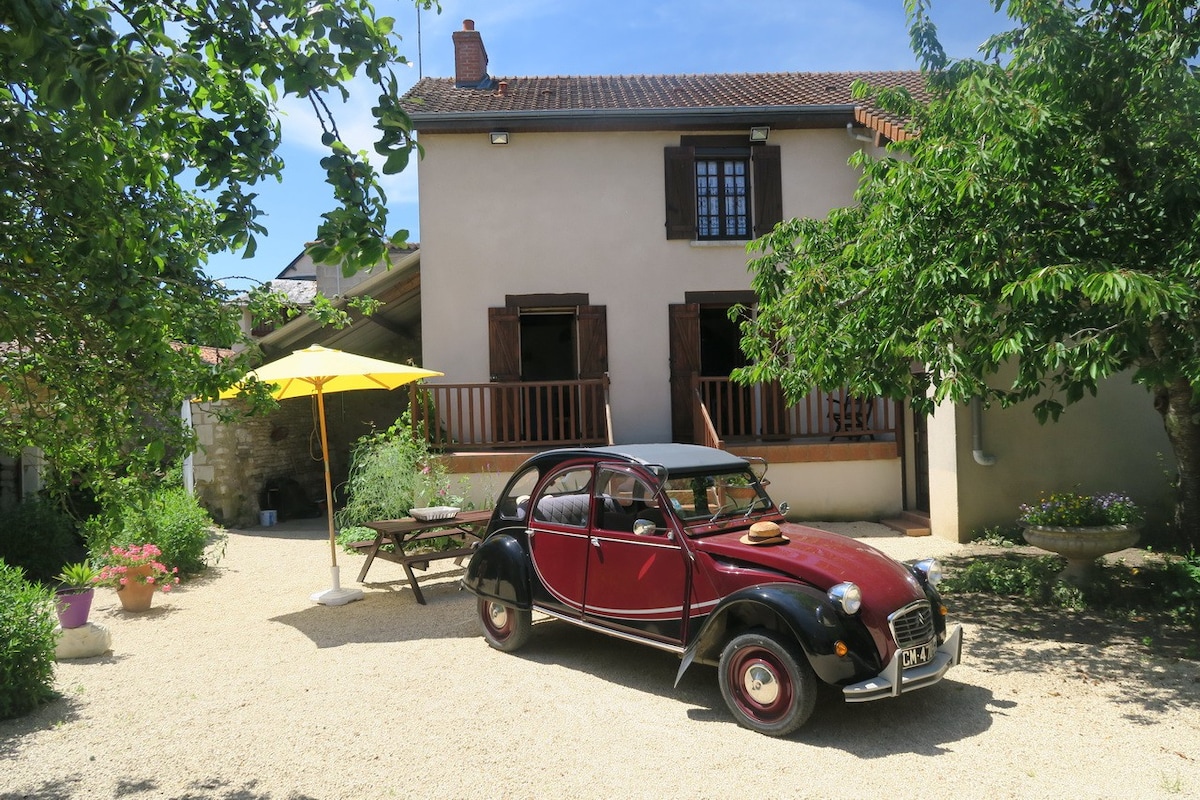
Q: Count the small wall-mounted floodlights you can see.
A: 2